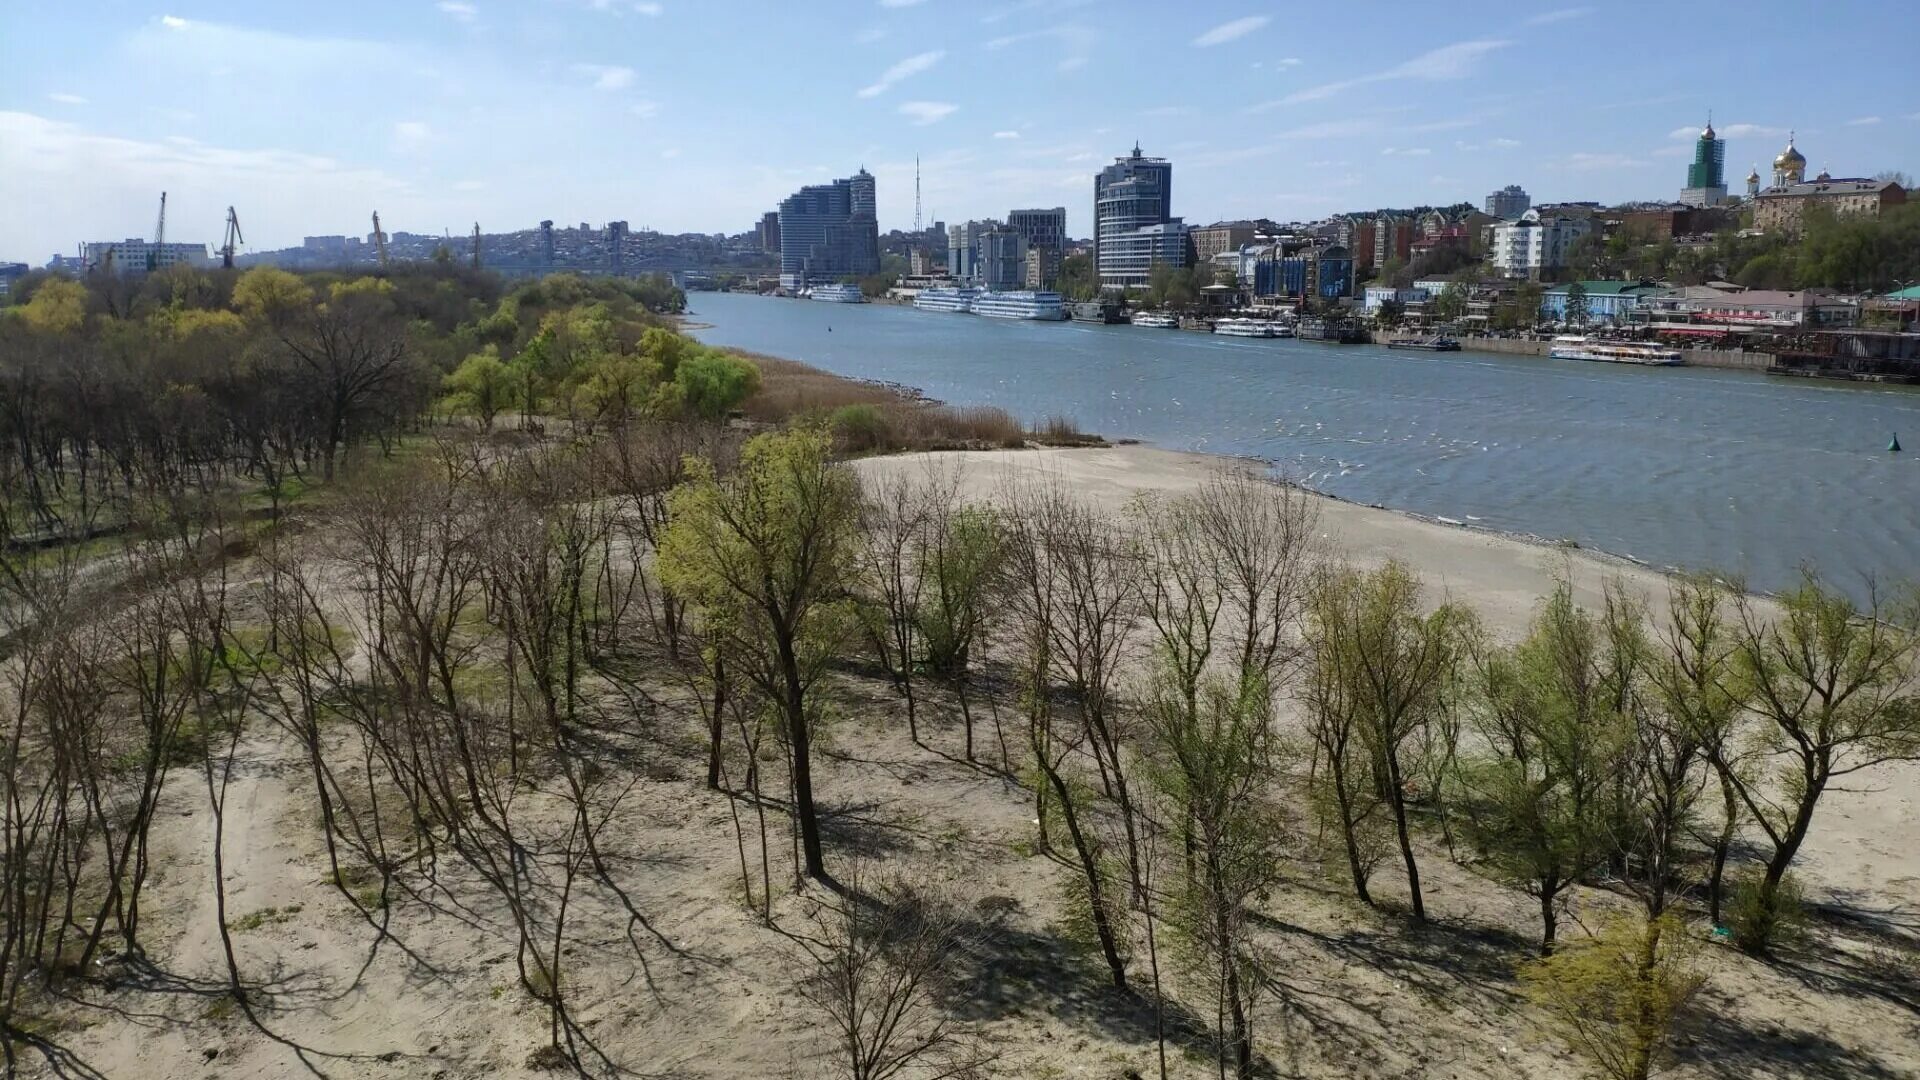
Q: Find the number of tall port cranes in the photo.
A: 4